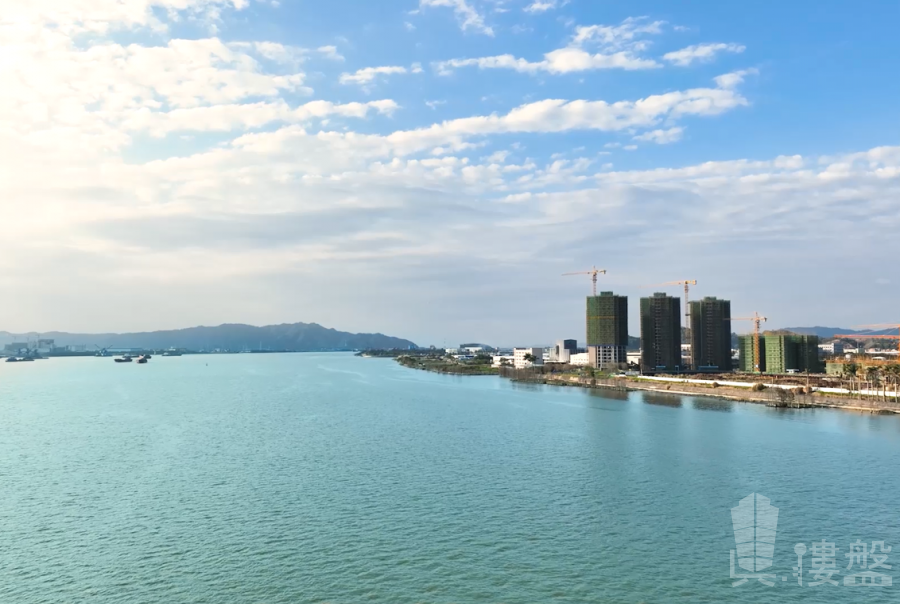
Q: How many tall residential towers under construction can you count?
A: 3